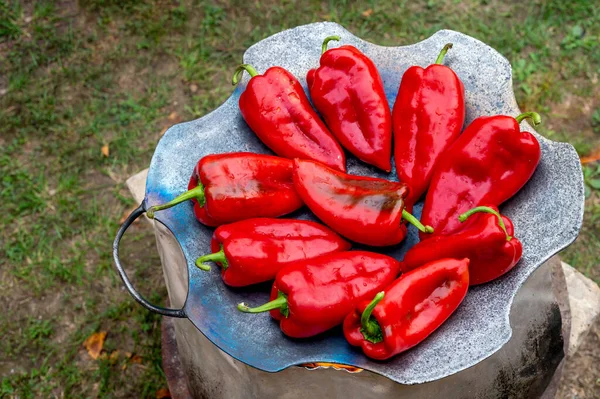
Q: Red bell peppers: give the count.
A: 10